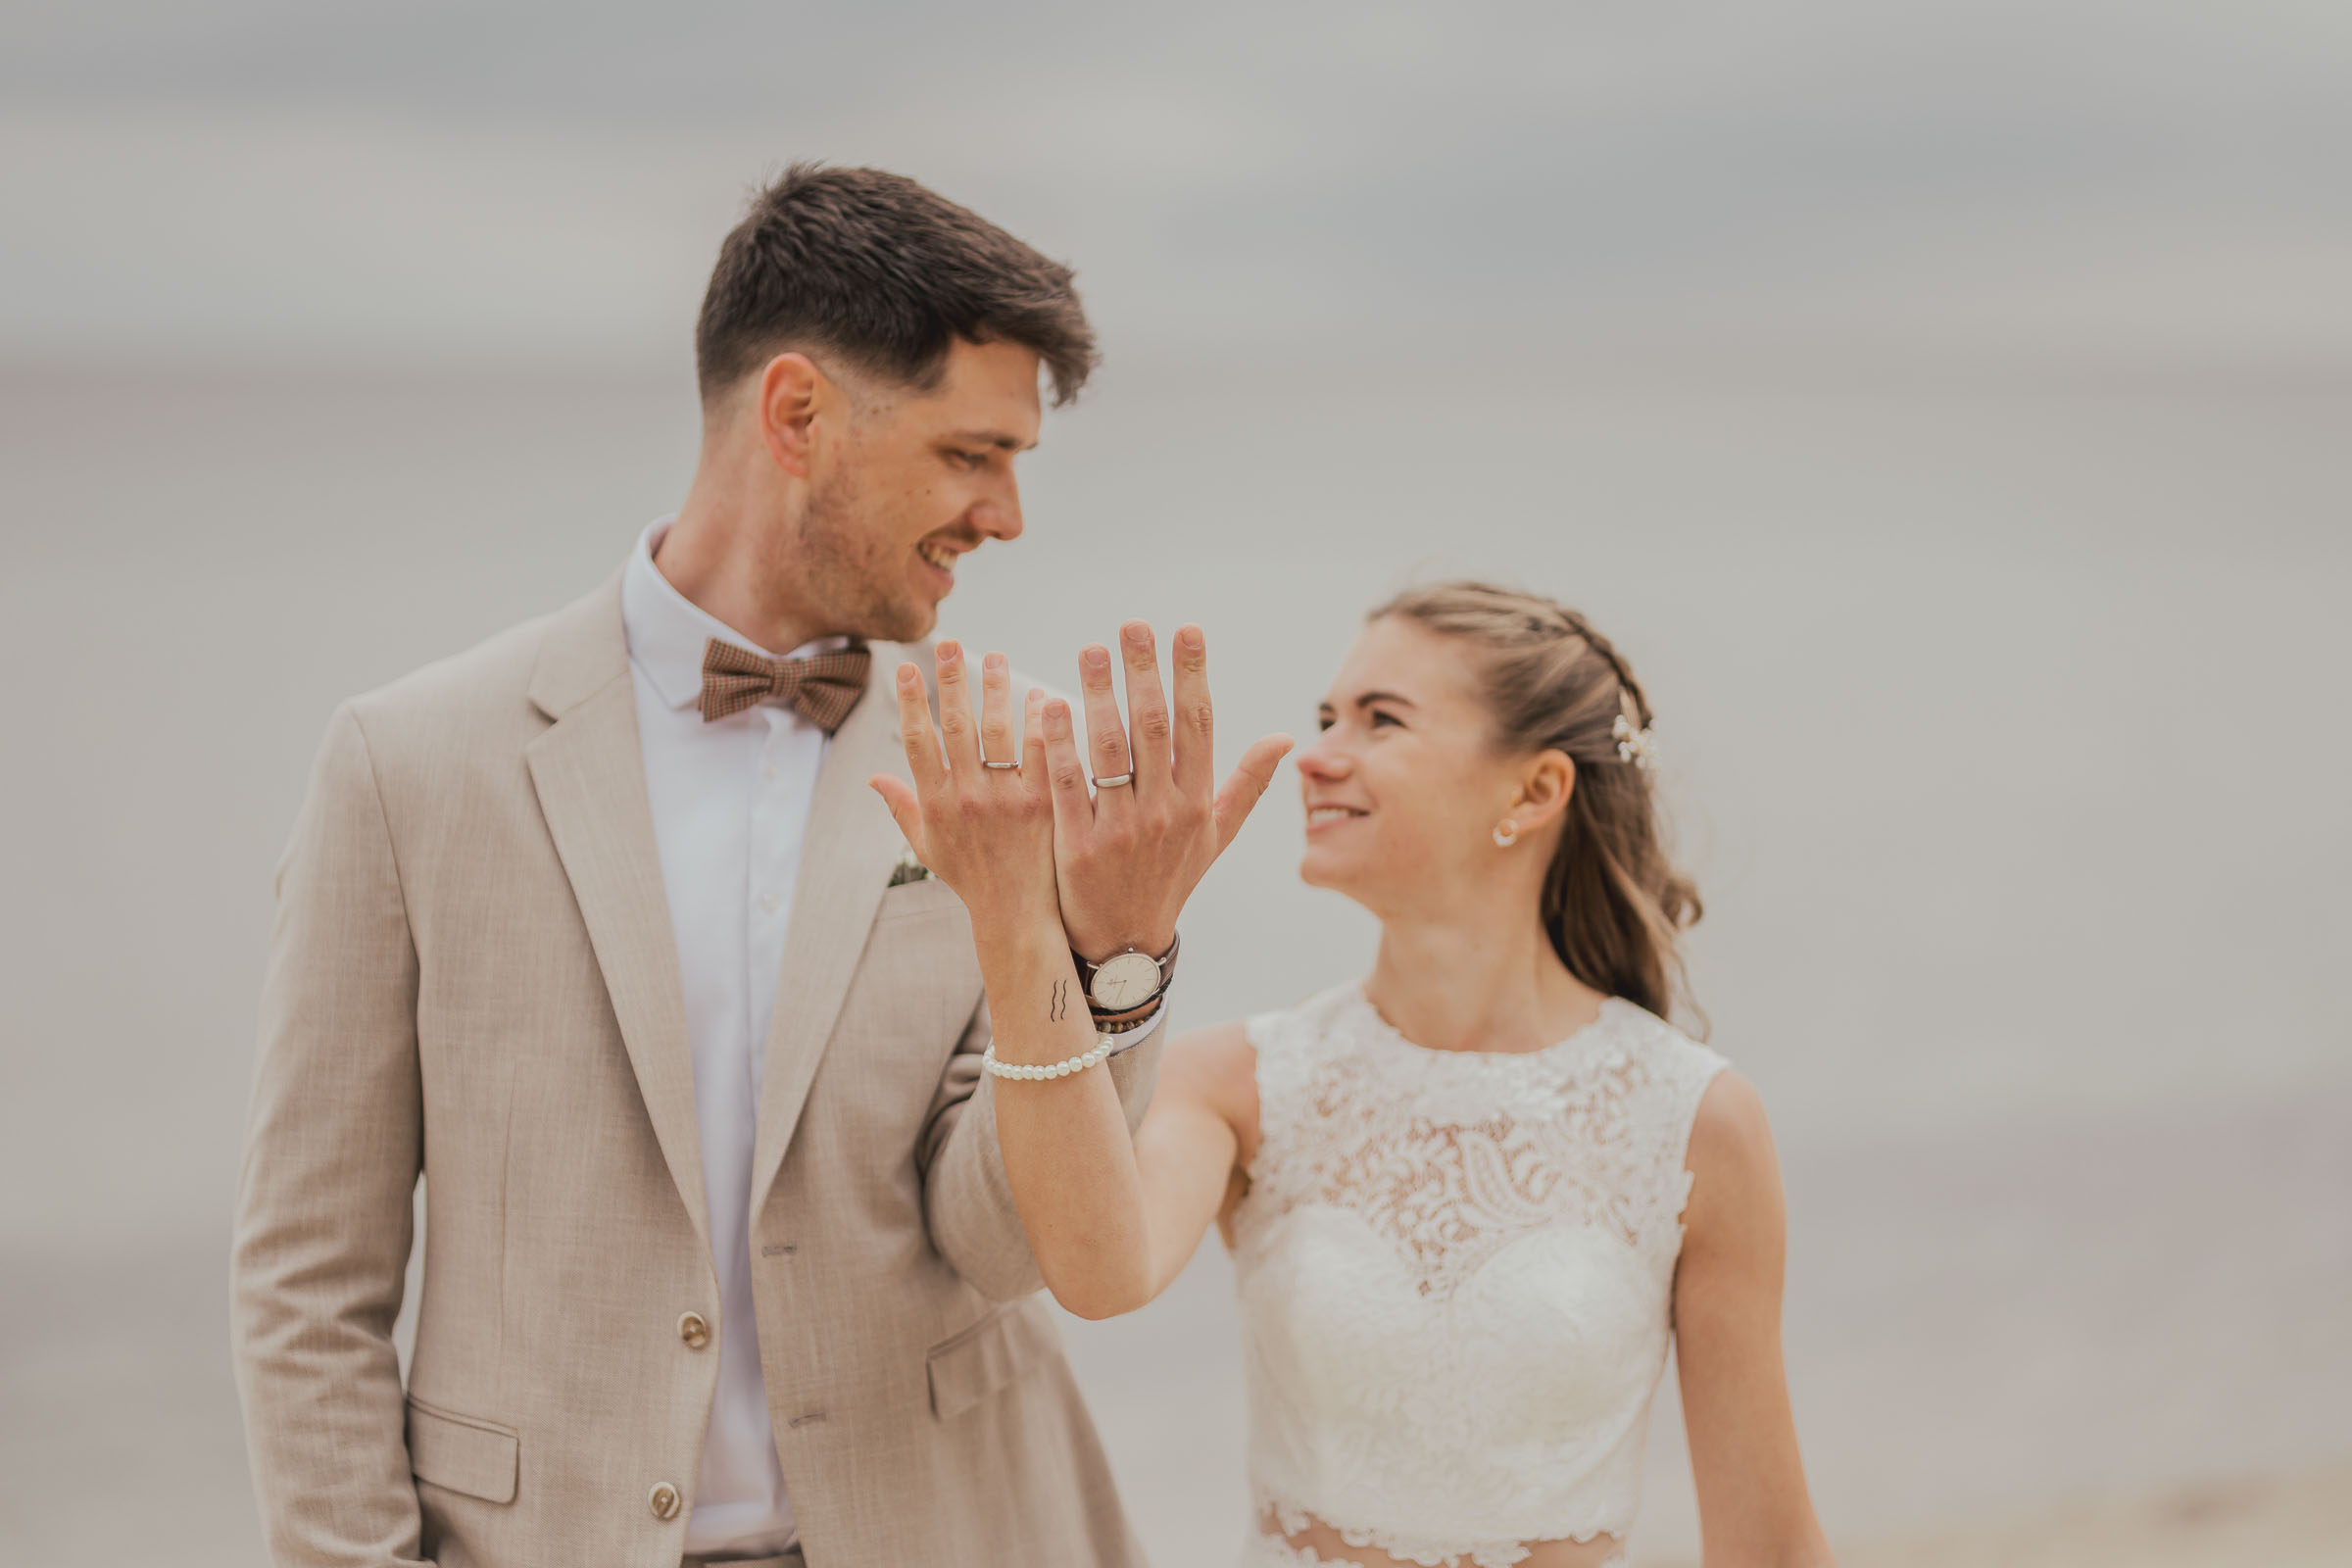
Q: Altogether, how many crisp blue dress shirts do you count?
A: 0